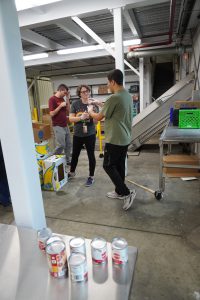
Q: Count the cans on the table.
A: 7